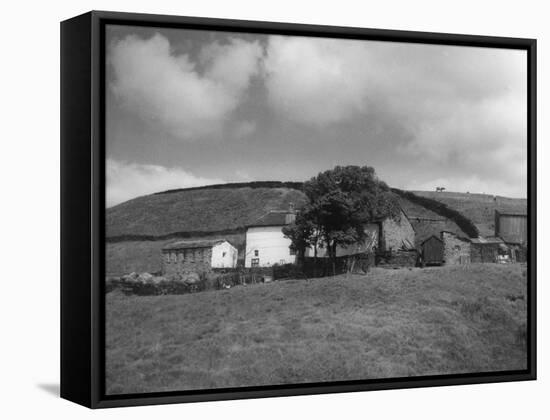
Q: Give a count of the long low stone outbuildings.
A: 1